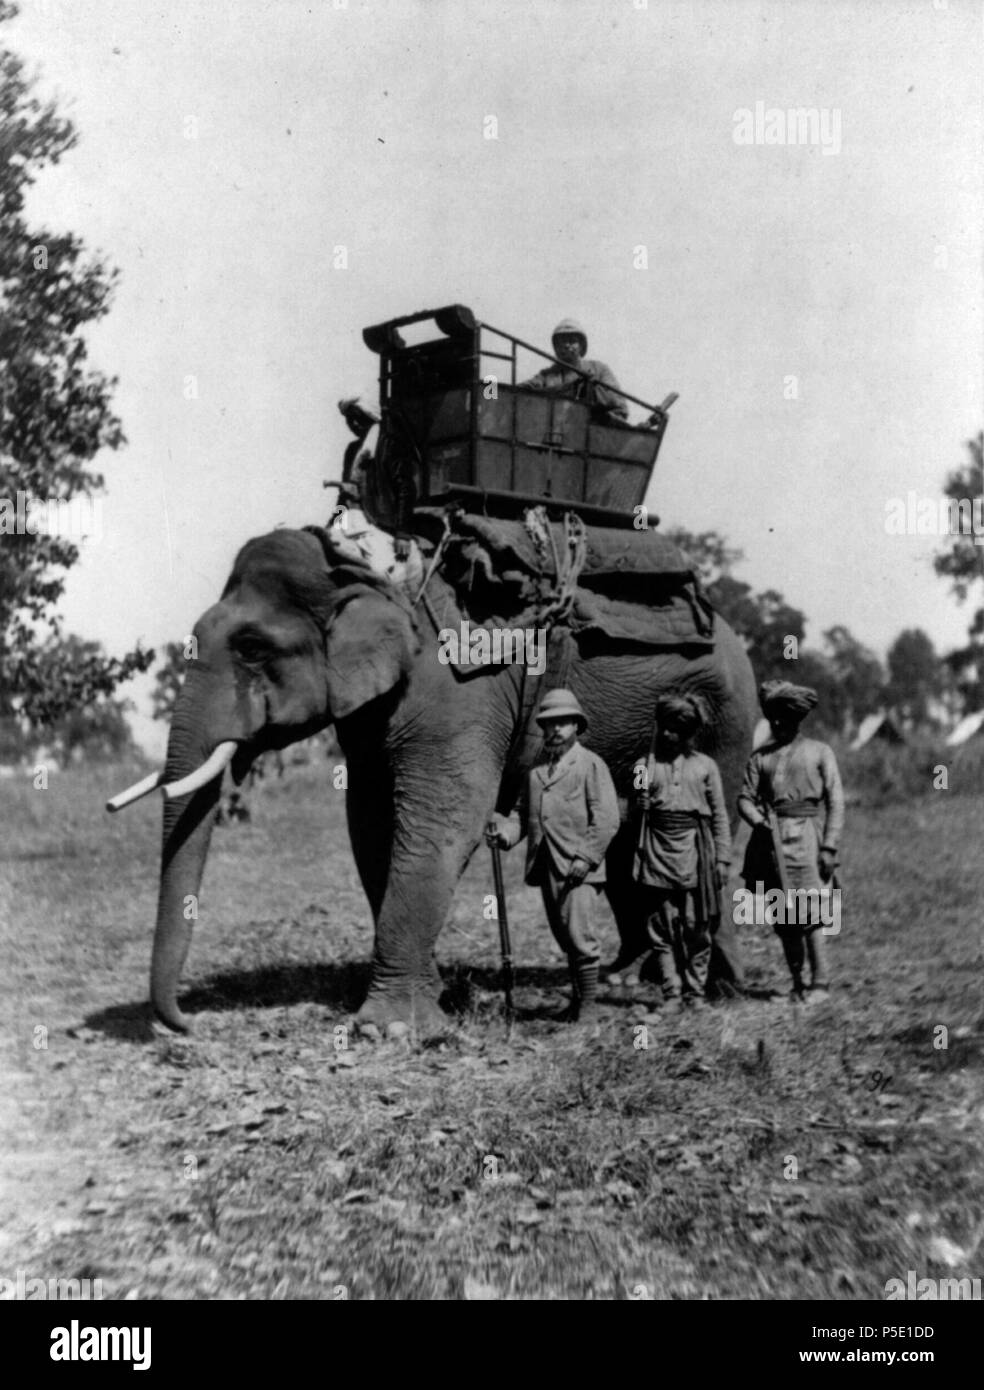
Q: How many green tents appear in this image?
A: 0